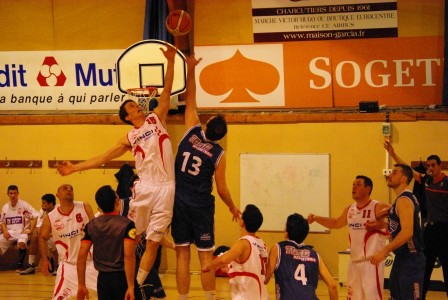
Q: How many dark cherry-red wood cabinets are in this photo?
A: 0